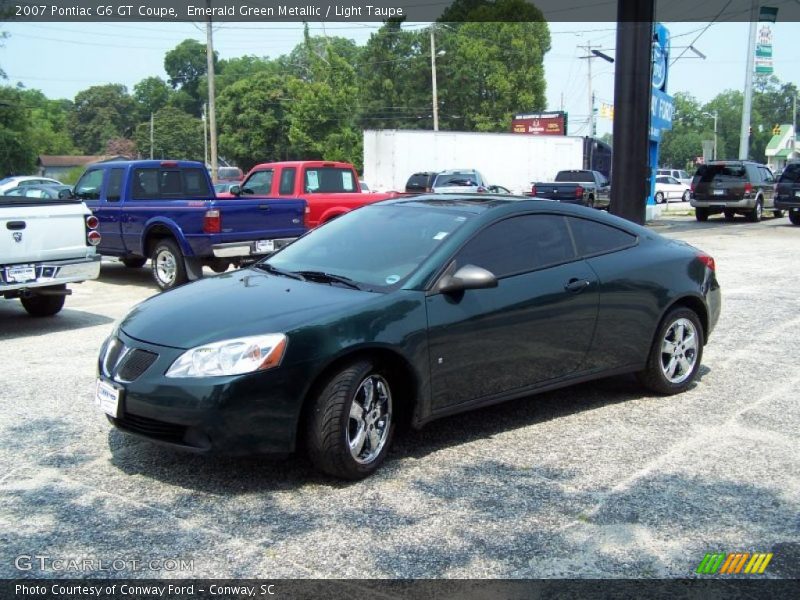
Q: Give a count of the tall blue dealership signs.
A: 1